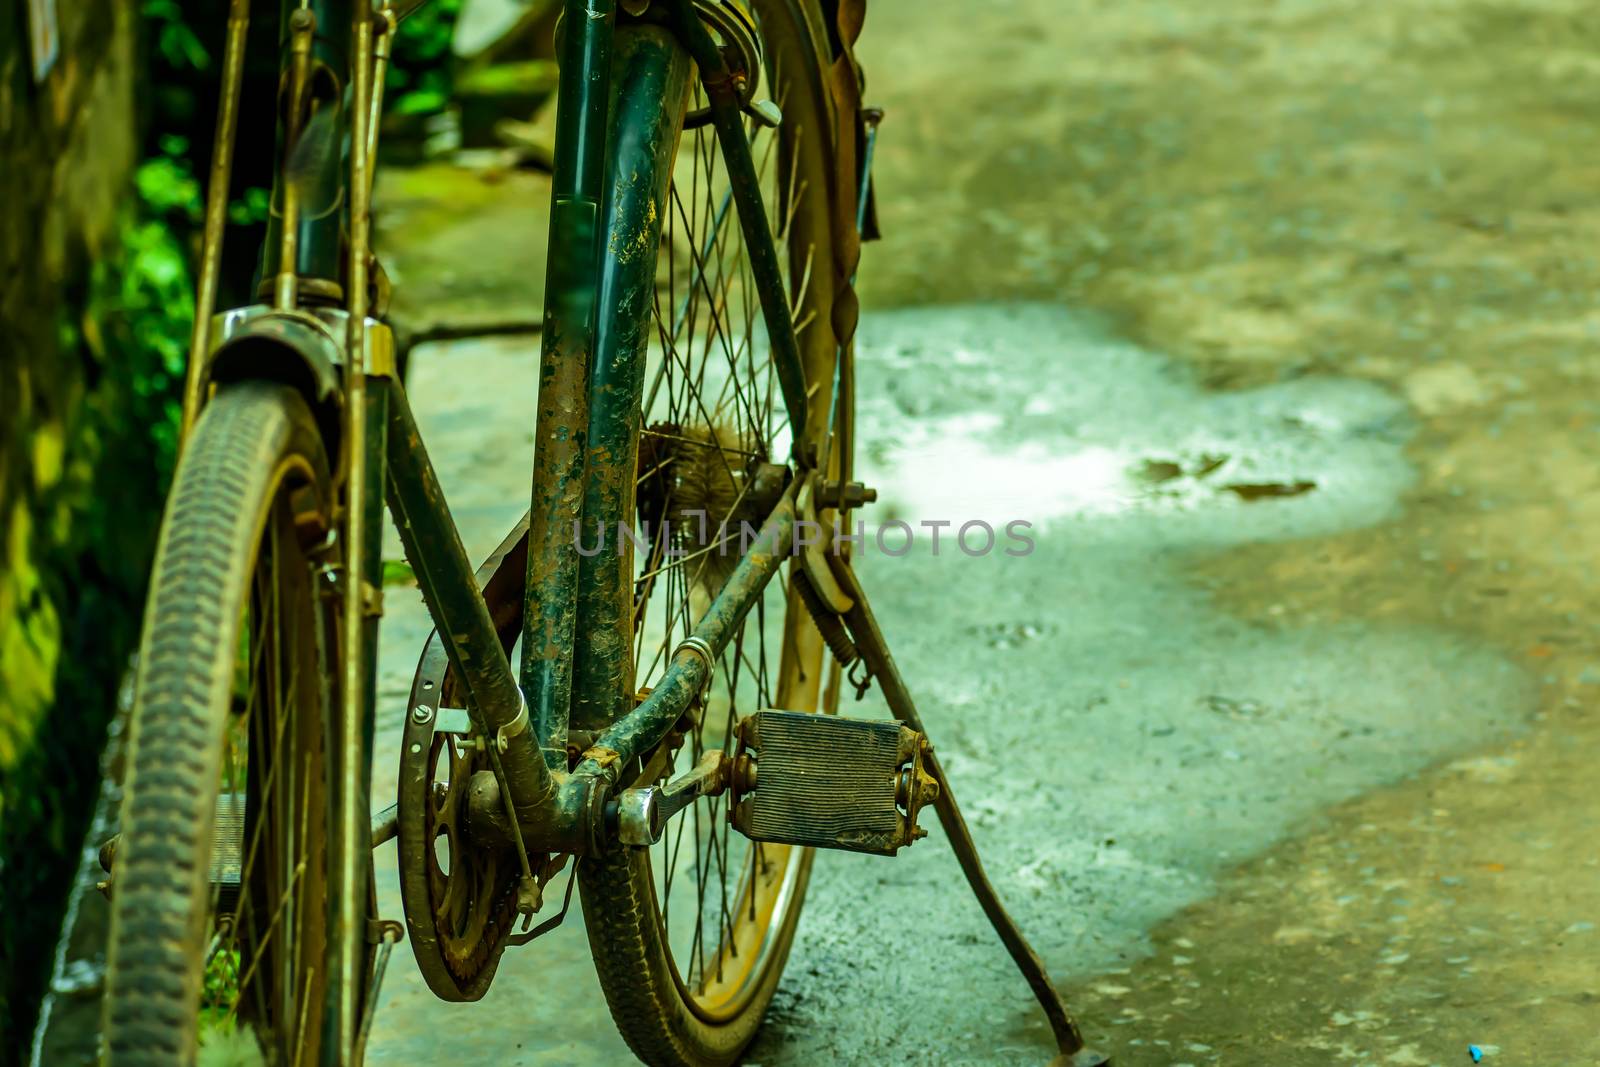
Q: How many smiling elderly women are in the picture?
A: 0